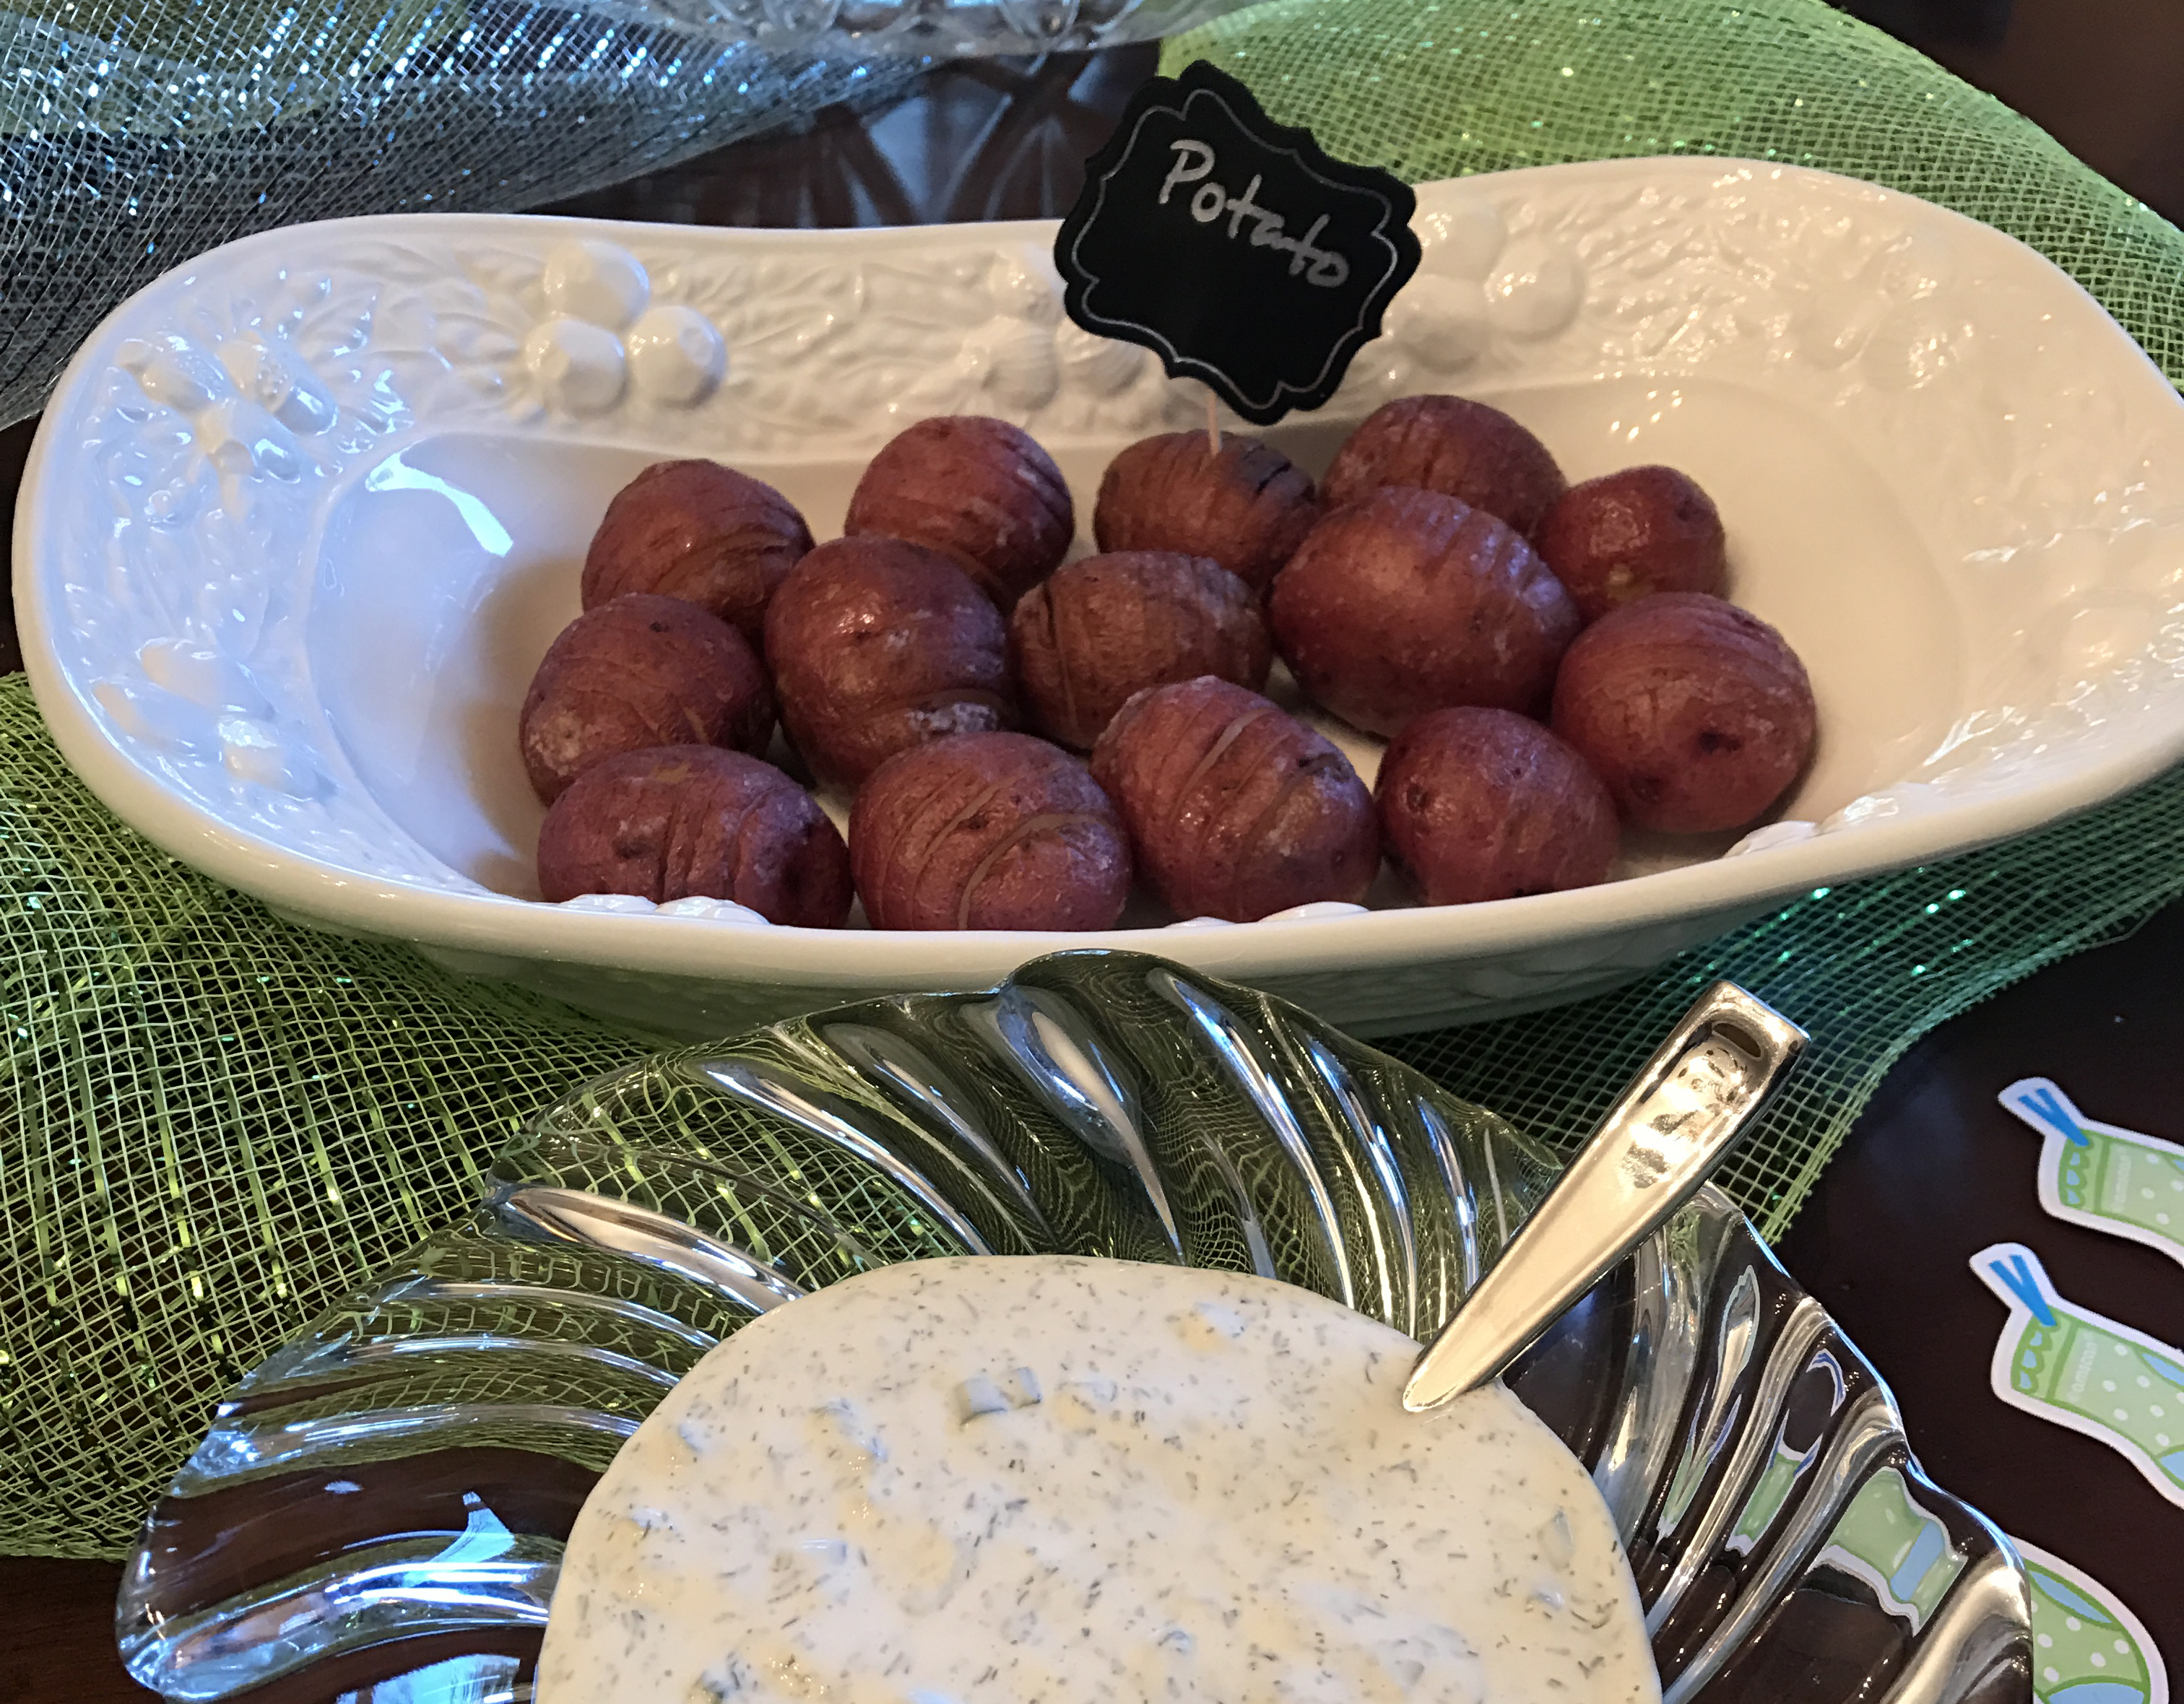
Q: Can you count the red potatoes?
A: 14